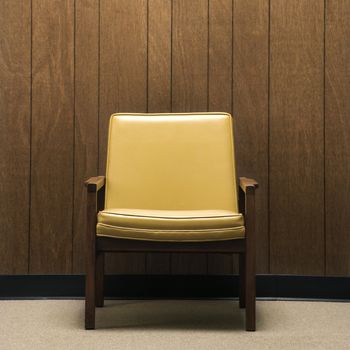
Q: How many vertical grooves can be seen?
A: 9